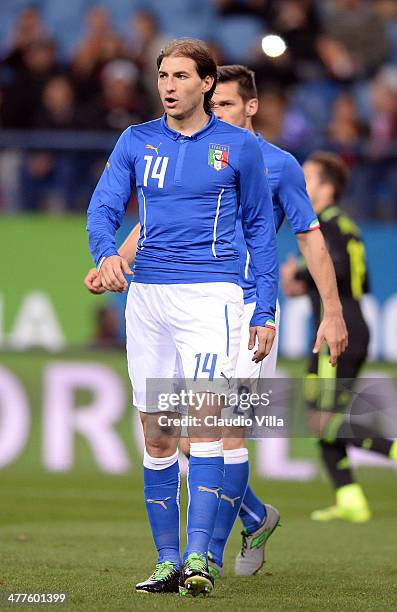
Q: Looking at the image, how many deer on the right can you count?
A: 0